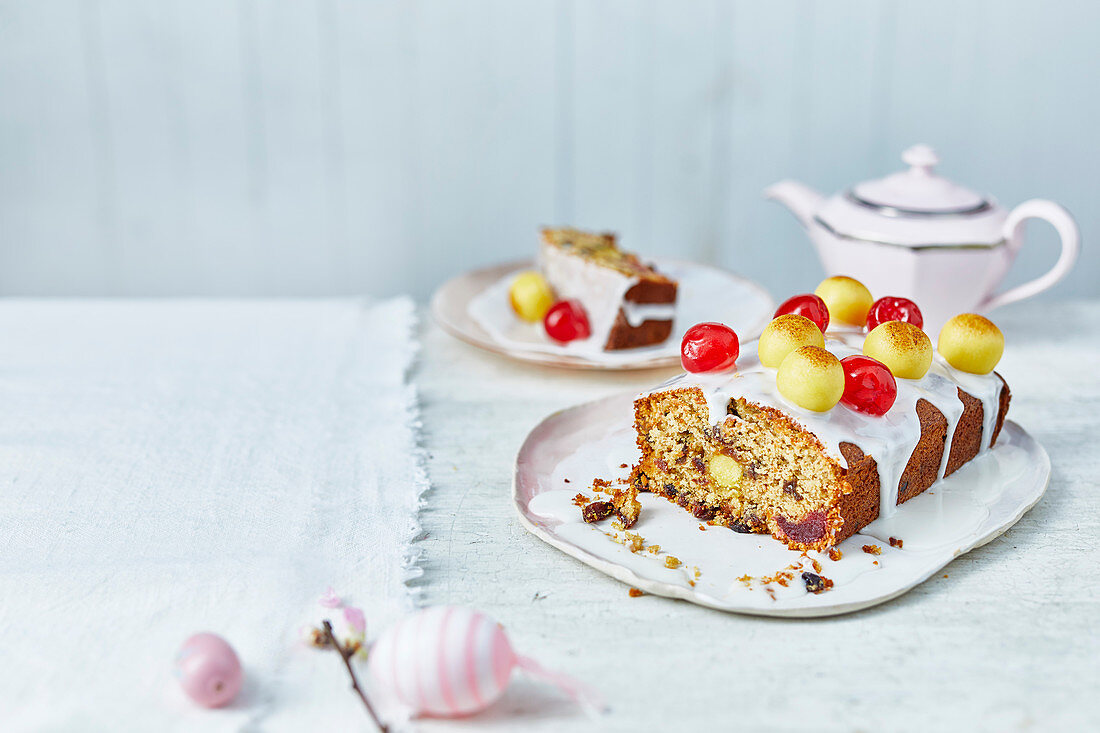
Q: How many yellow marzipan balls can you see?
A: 6